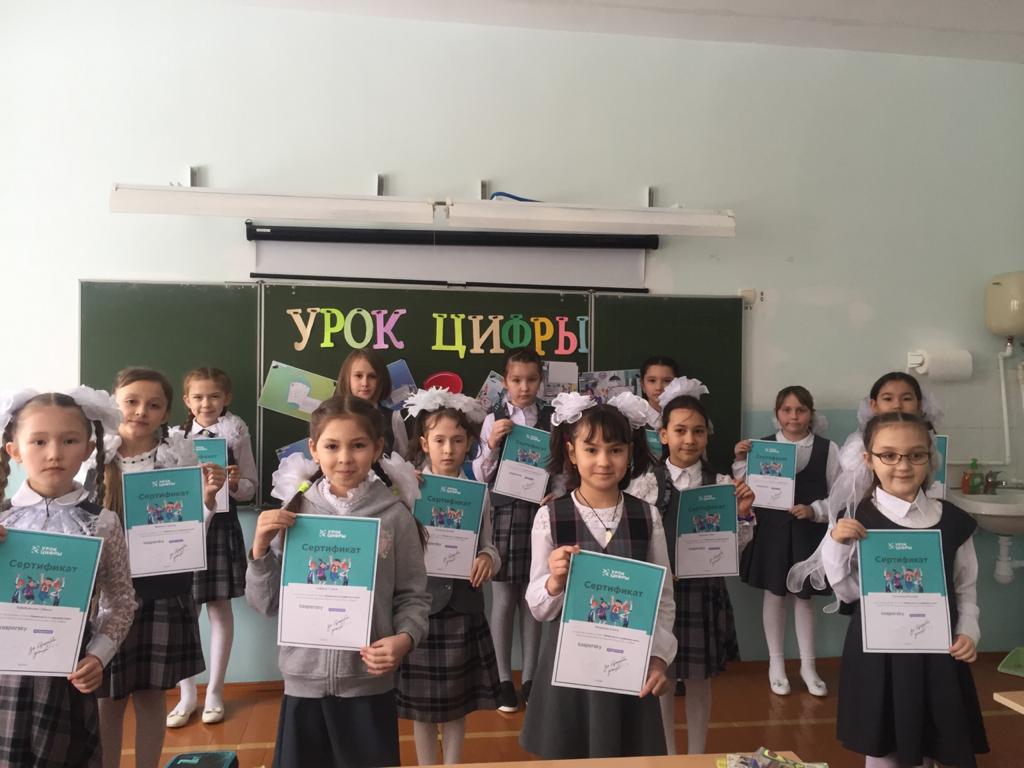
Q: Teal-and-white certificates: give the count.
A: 12